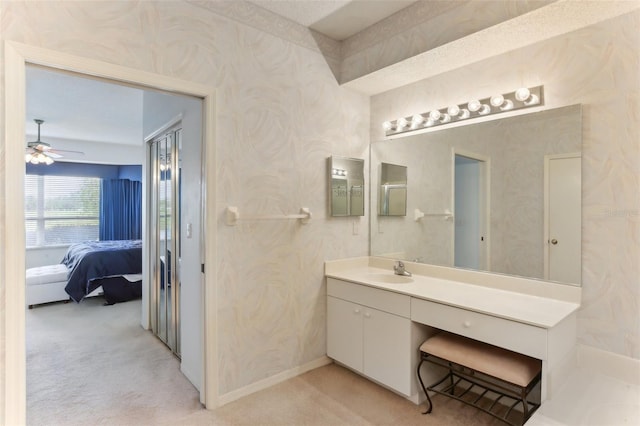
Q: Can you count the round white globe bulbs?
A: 8